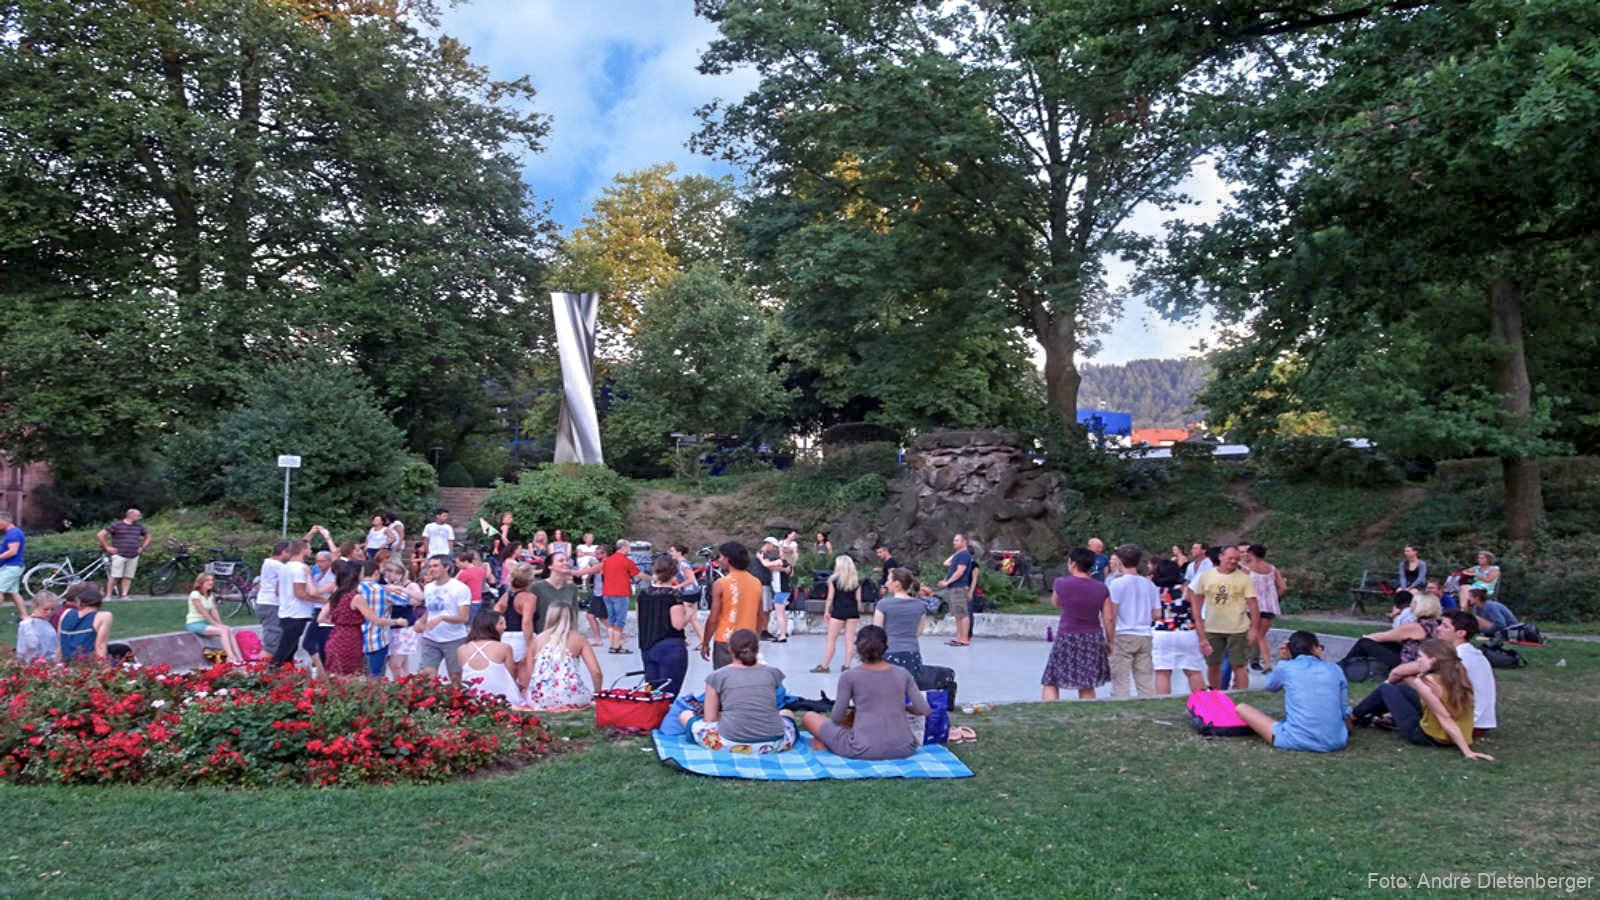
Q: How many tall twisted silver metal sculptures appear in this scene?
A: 1